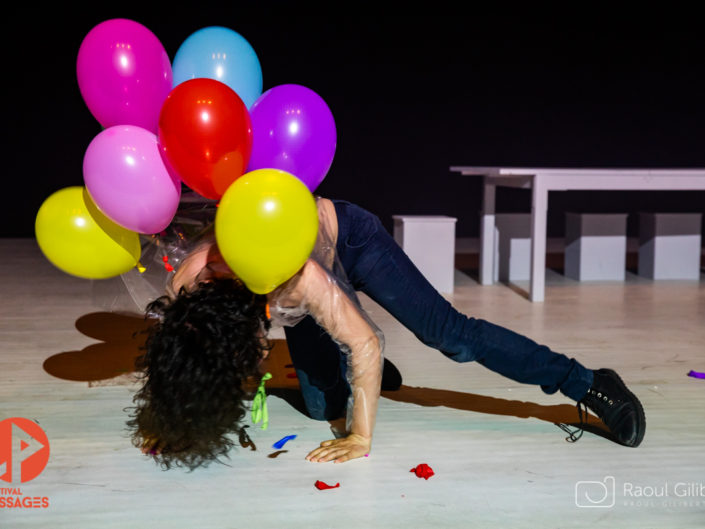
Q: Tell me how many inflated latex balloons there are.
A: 7